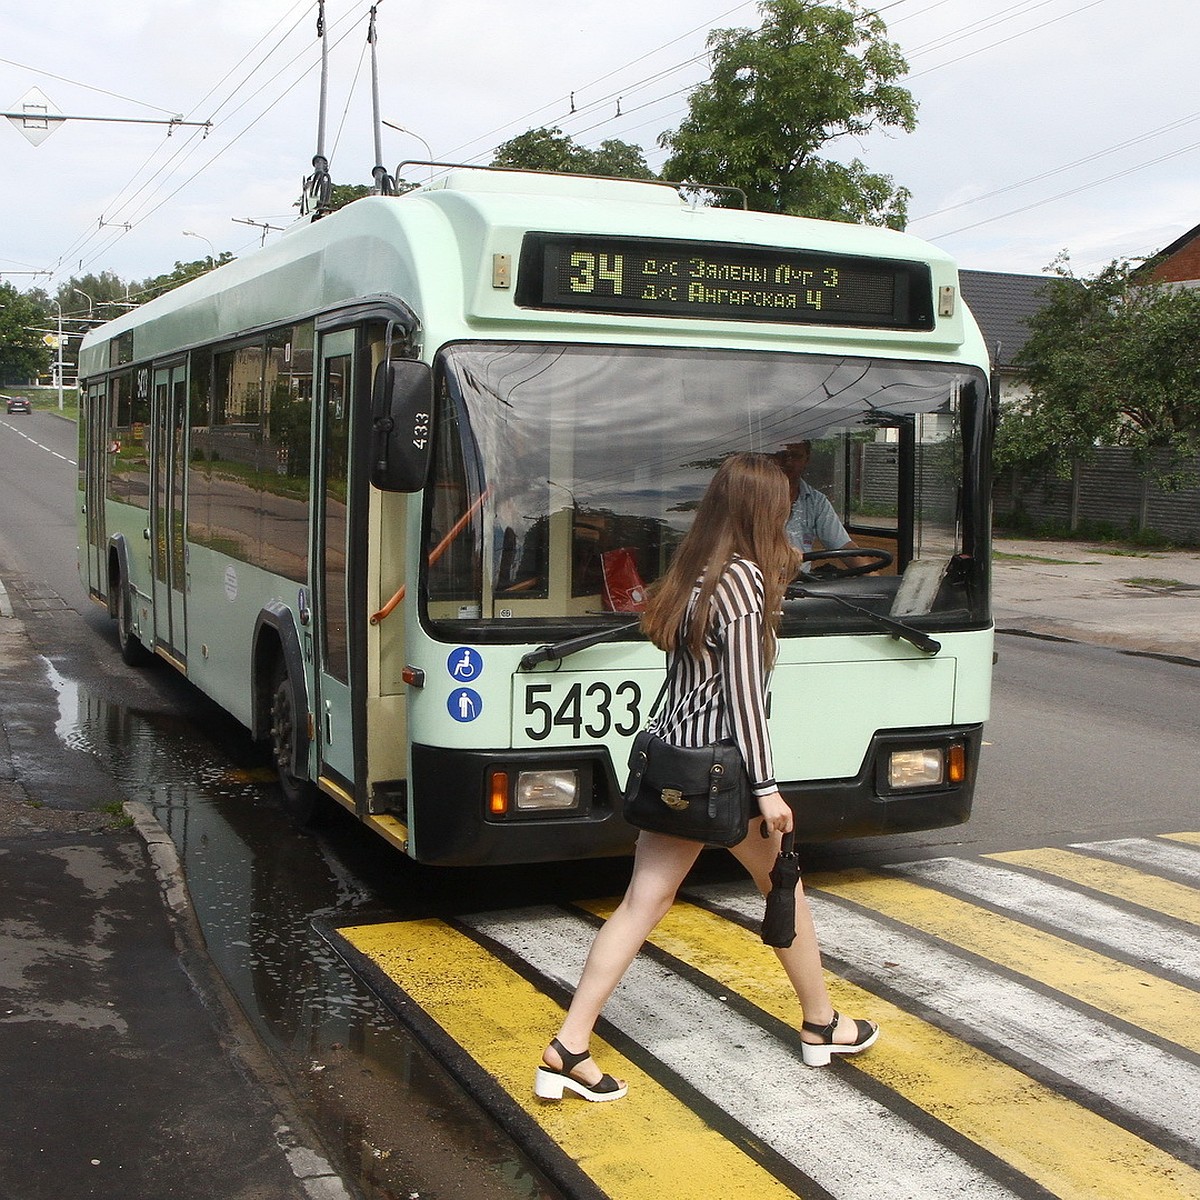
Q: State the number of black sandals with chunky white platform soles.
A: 2